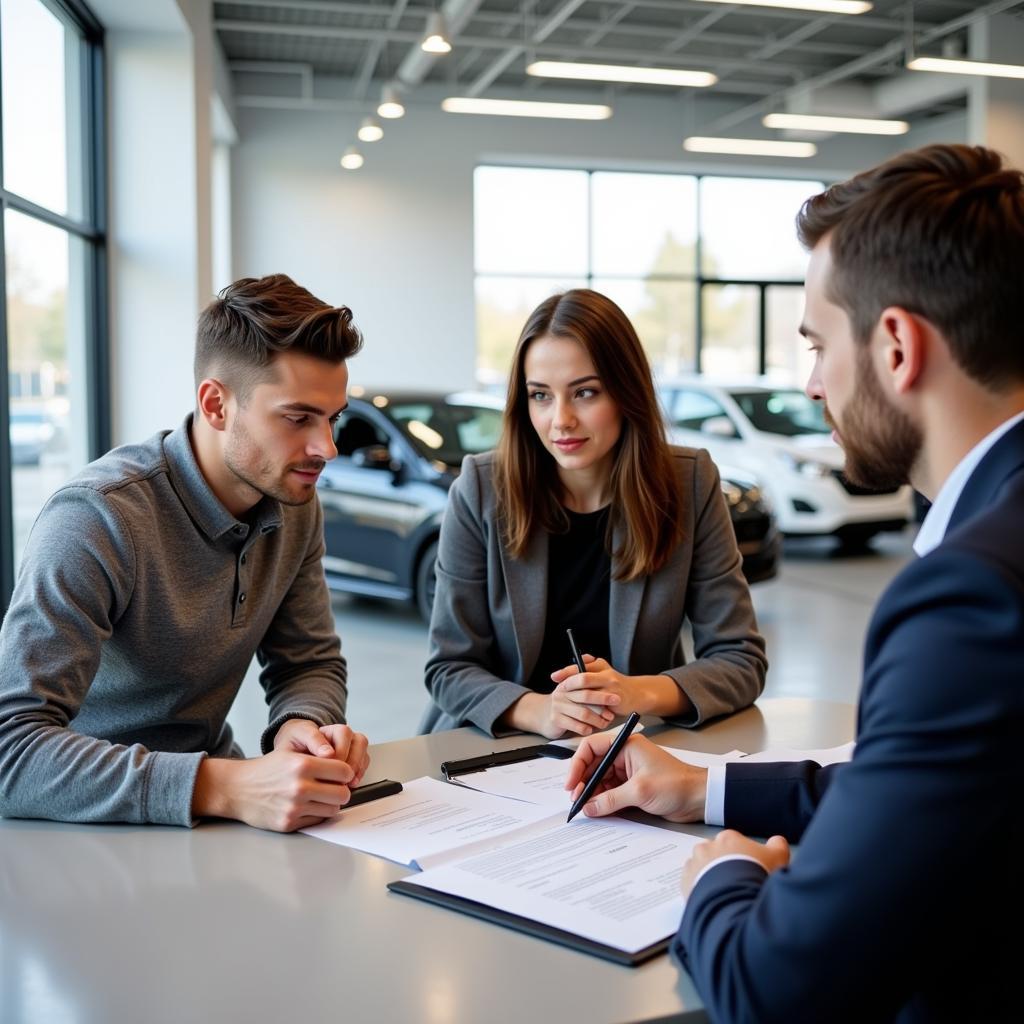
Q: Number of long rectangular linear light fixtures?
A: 6